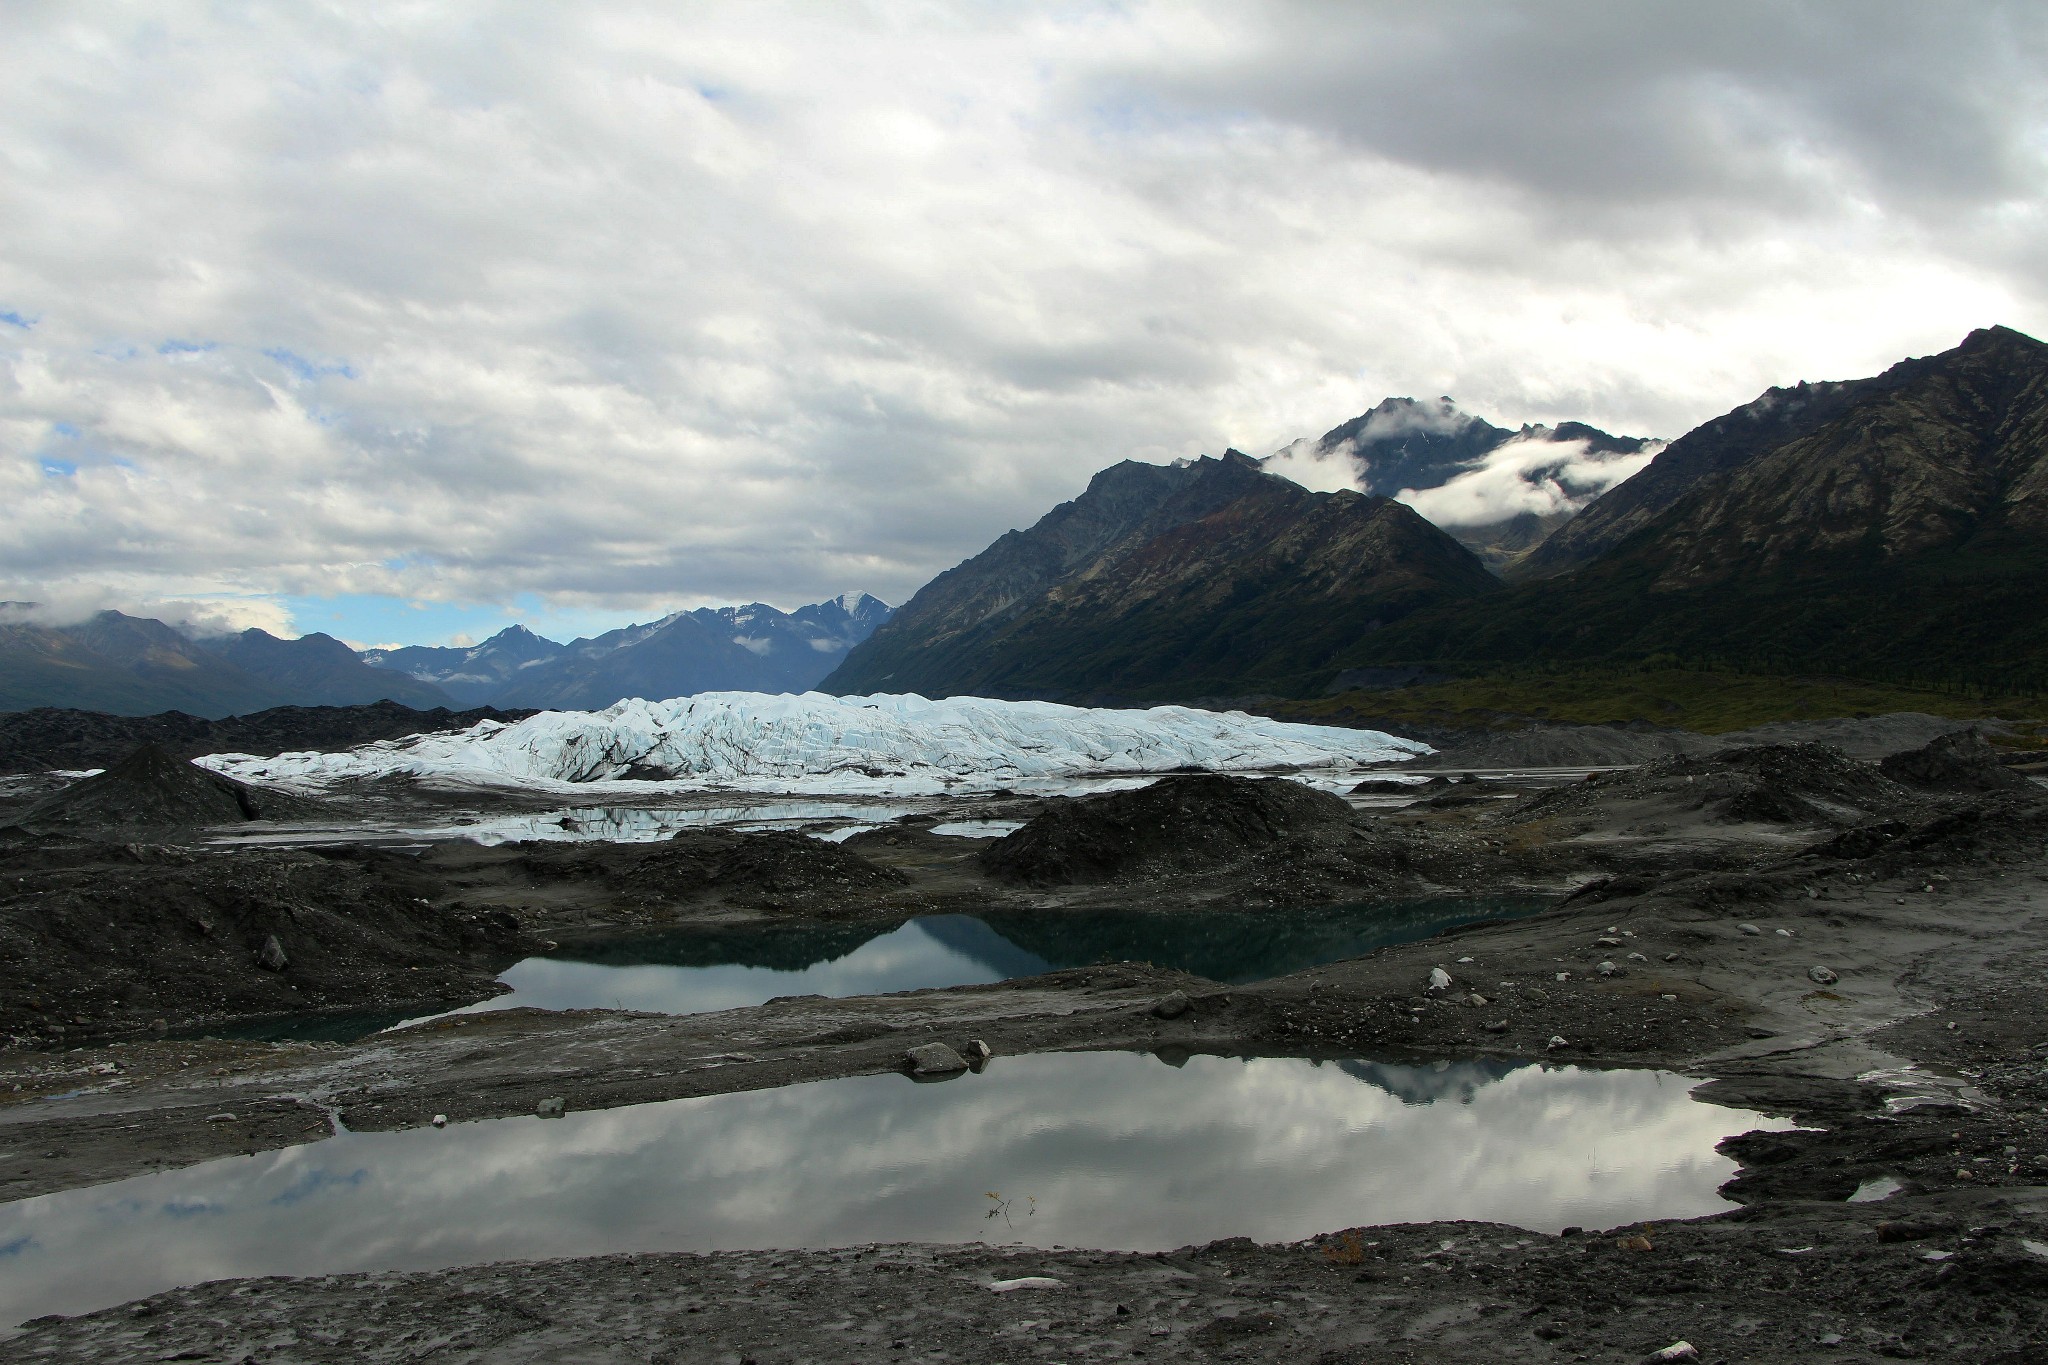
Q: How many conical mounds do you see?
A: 1